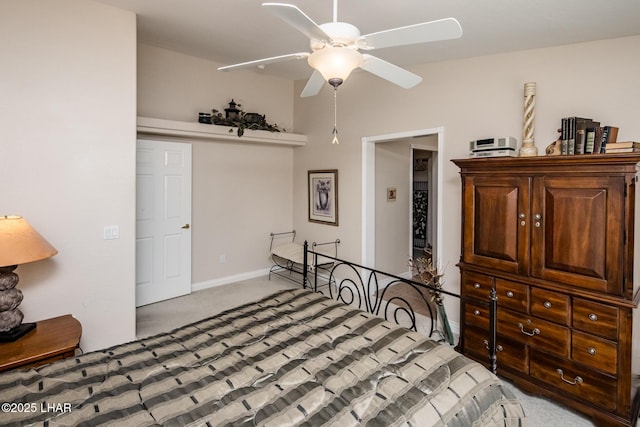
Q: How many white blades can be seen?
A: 5